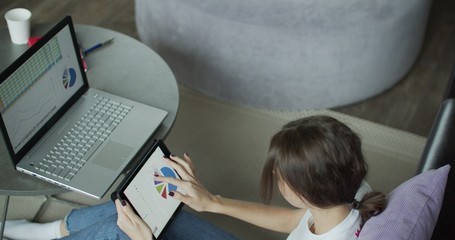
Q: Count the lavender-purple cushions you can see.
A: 1